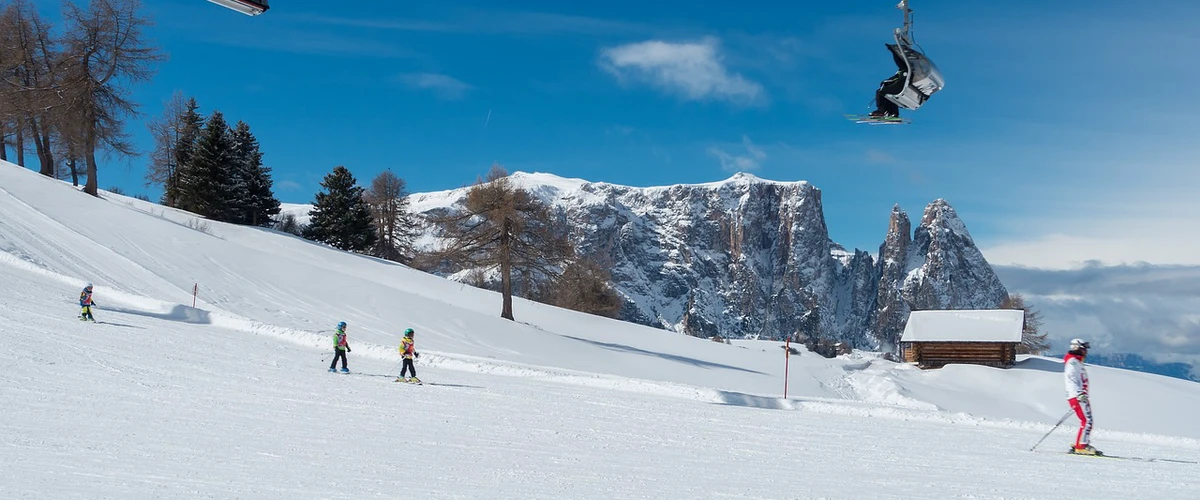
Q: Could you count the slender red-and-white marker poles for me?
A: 2